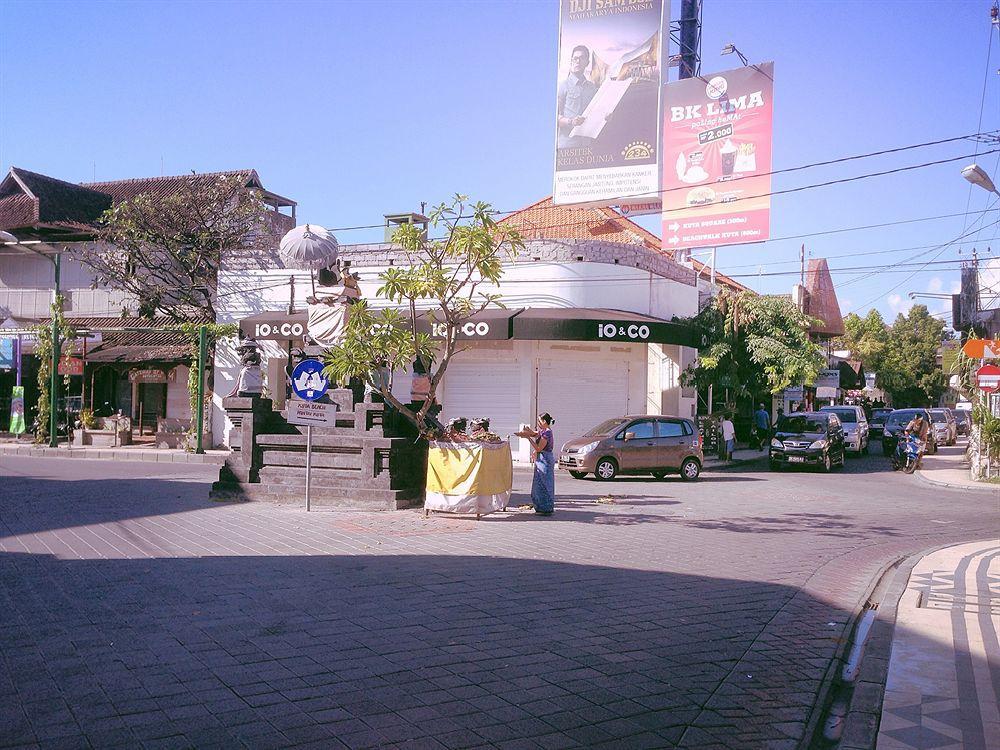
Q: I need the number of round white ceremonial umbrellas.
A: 1